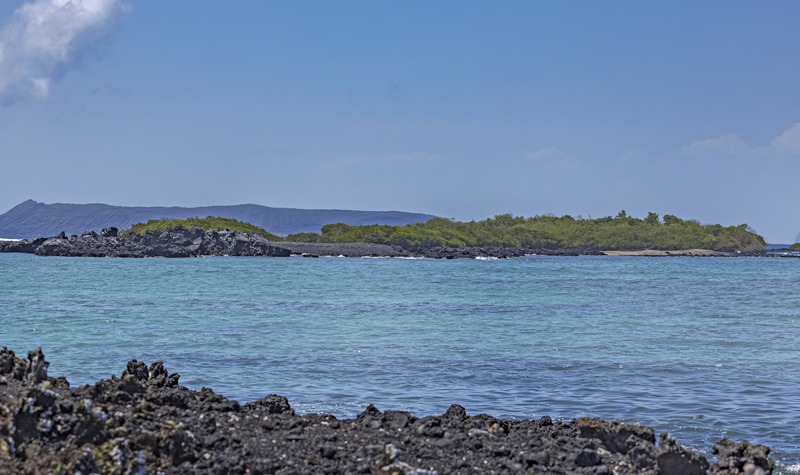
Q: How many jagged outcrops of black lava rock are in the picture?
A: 2